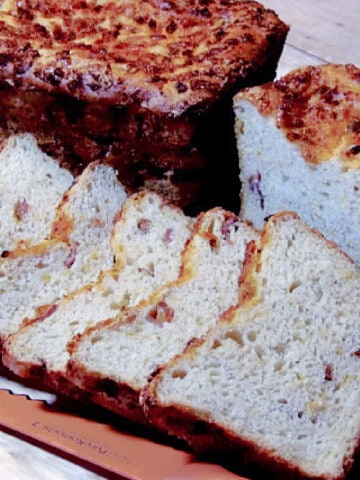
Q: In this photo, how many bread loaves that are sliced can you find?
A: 1